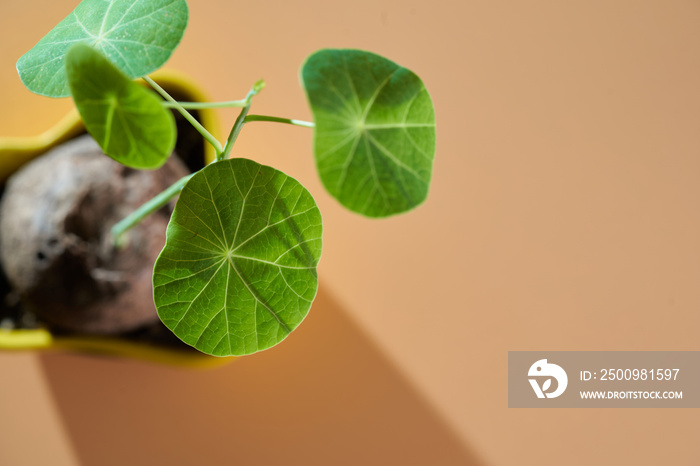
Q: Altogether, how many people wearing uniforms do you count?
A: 0